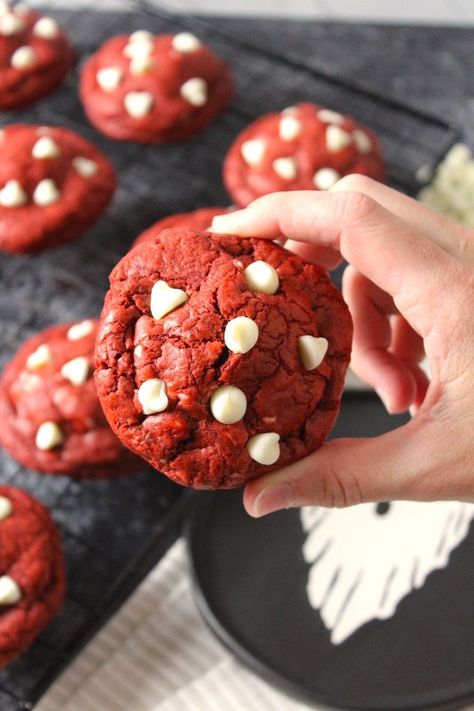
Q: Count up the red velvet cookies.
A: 8